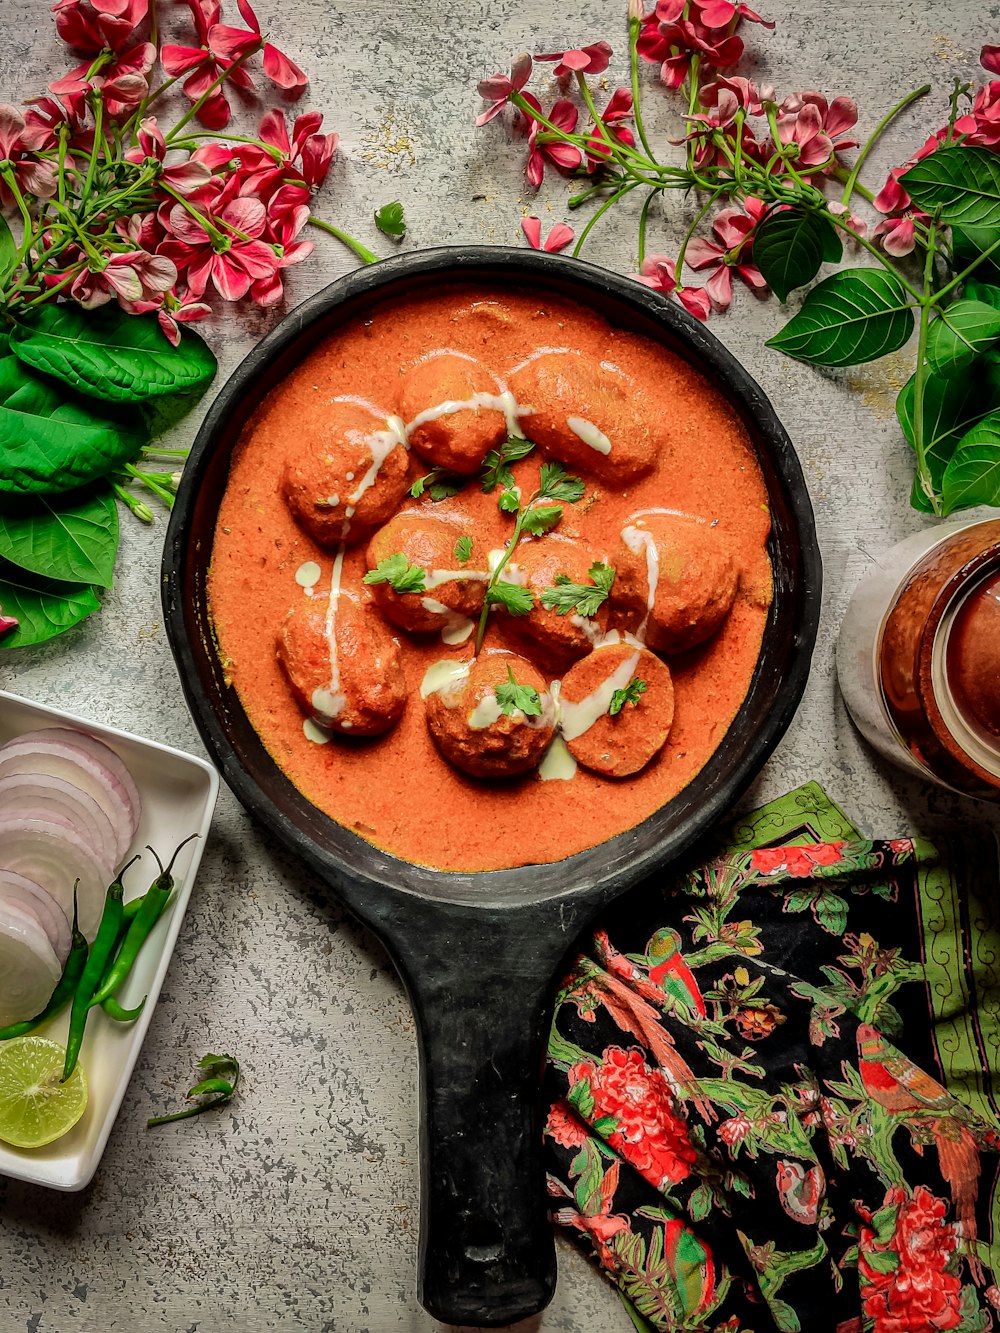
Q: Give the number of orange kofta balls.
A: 9